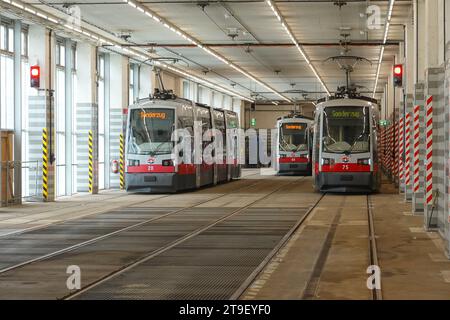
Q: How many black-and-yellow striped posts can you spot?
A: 3